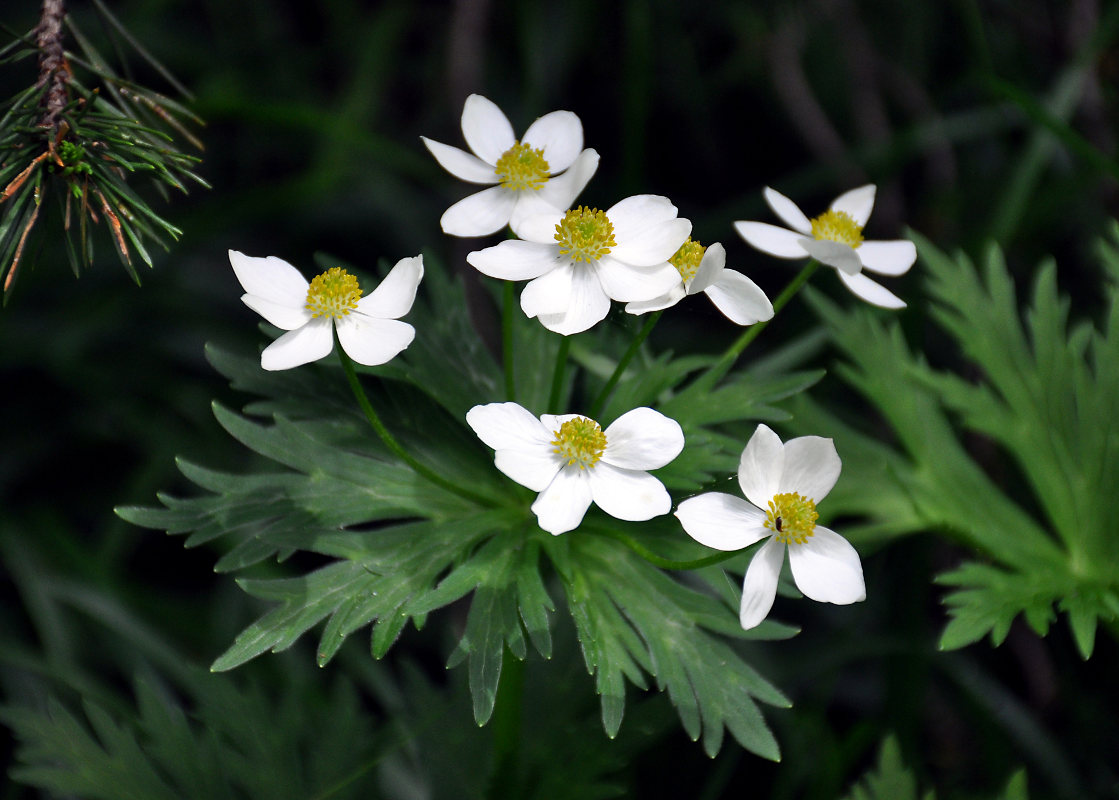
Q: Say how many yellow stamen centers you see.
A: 7